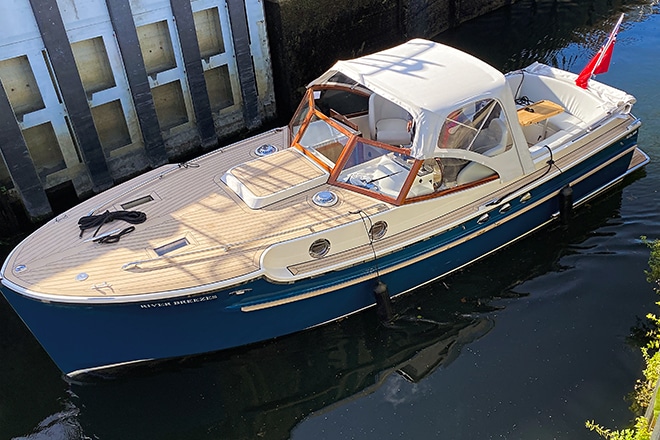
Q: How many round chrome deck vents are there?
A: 2